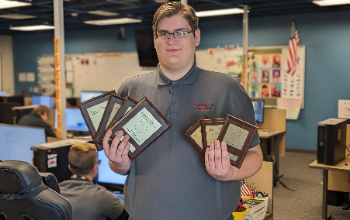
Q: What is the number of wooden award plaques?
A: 7